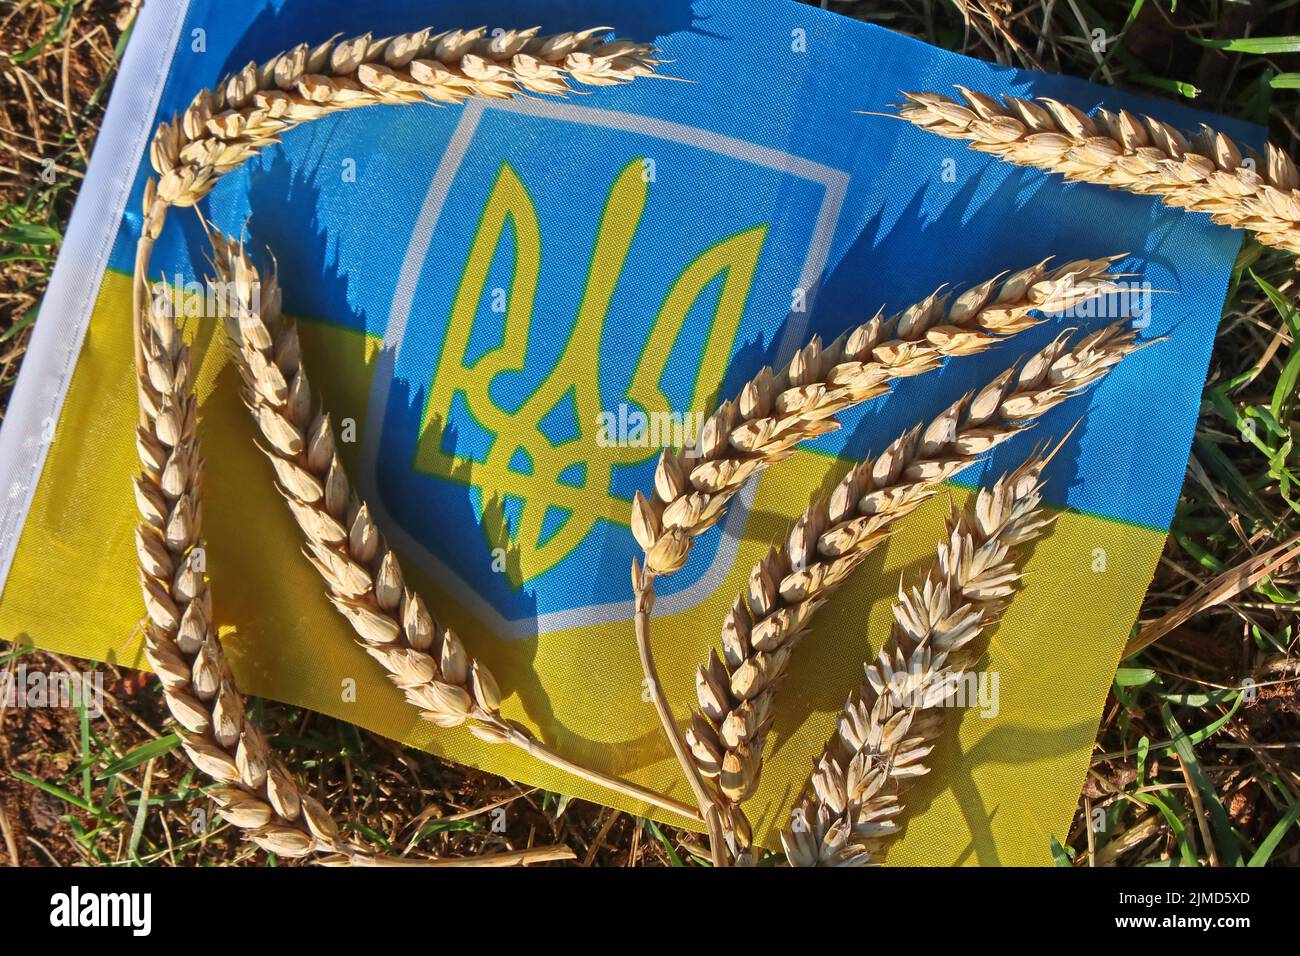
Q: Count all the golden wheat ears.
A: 7